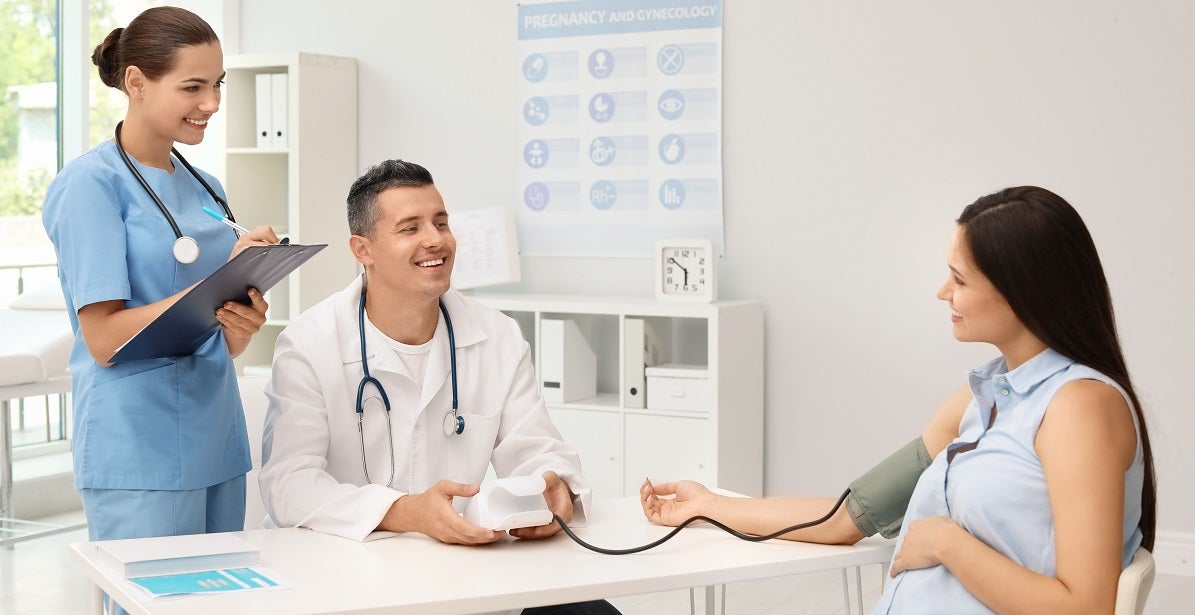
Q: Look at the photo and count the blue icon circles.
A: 10